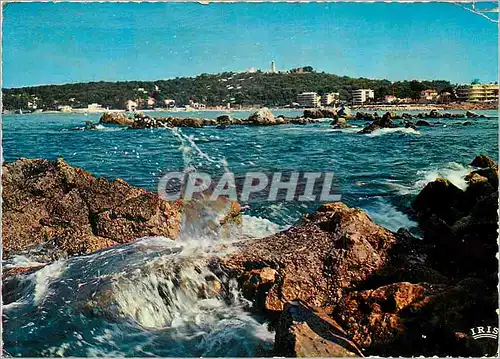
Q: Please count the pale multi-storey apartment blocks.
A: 4